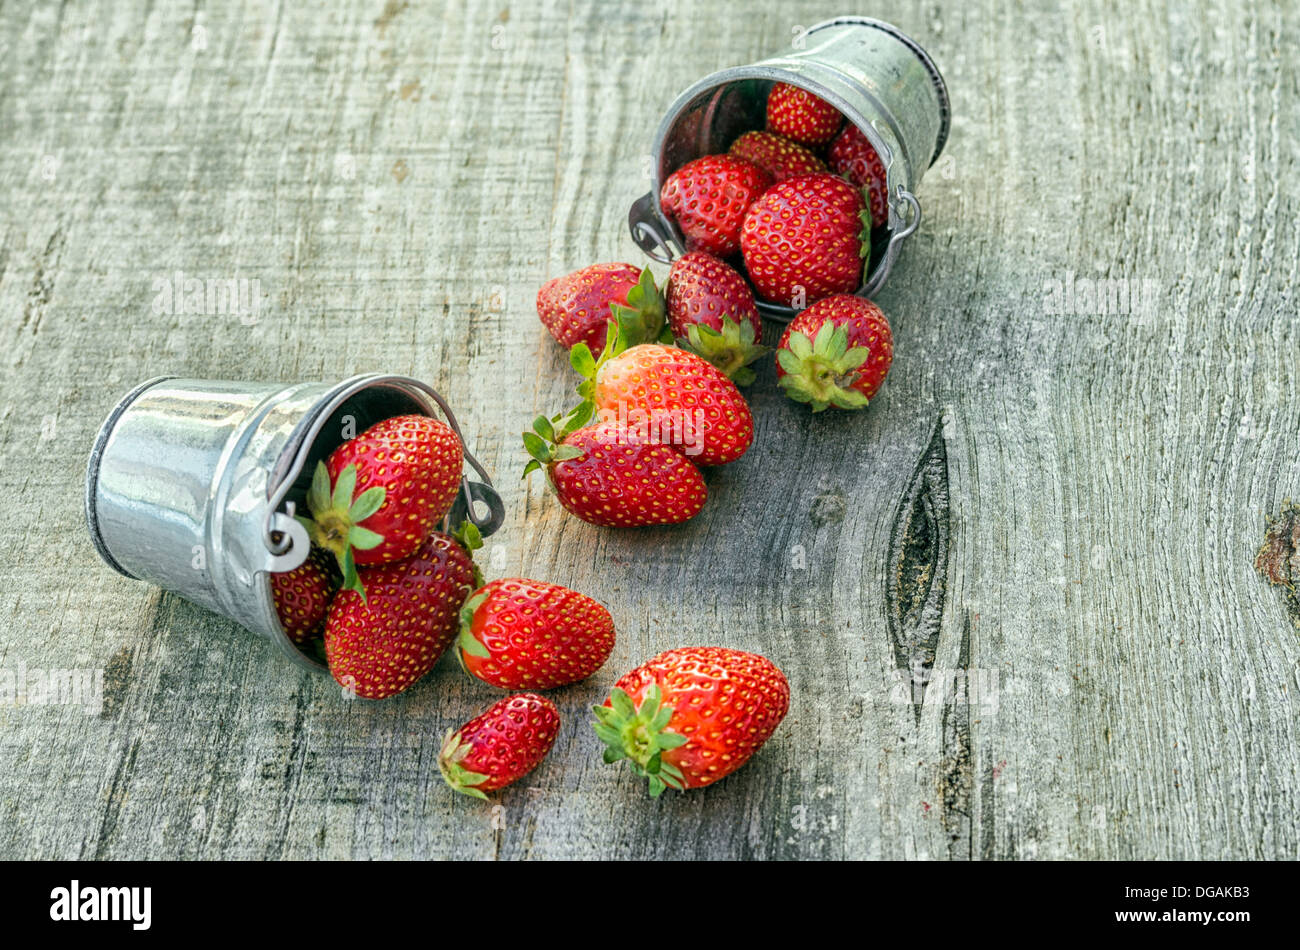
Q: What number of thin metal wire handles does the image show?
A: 2